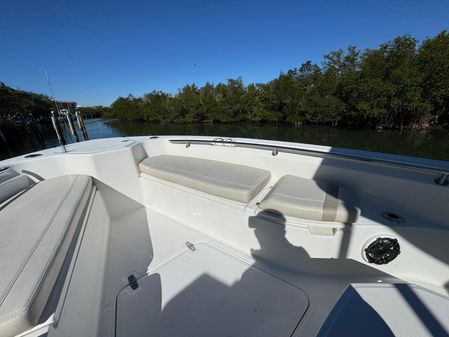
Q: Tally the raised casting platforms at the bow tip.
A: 1